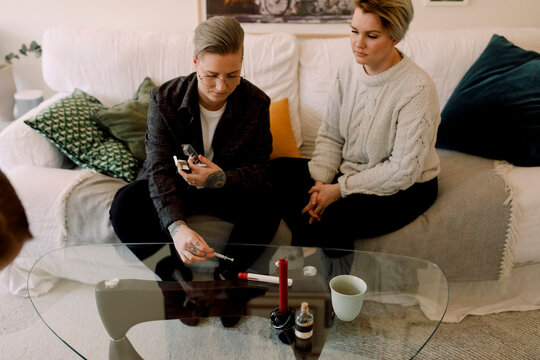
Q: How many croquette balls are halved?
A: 0